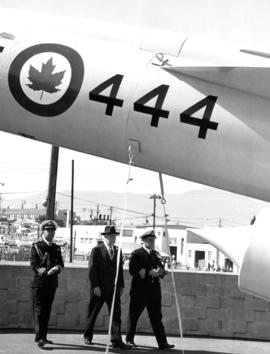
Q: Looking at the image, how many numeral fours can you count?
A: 3